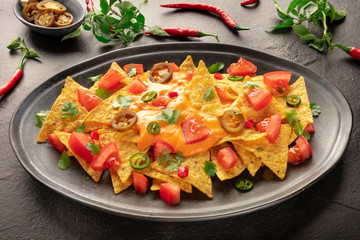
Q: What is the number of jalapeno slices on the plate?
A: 9